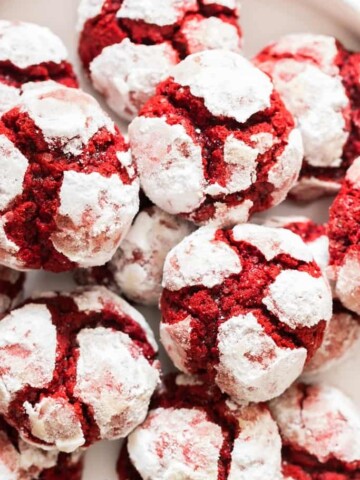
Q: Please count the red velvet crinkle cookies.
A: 14